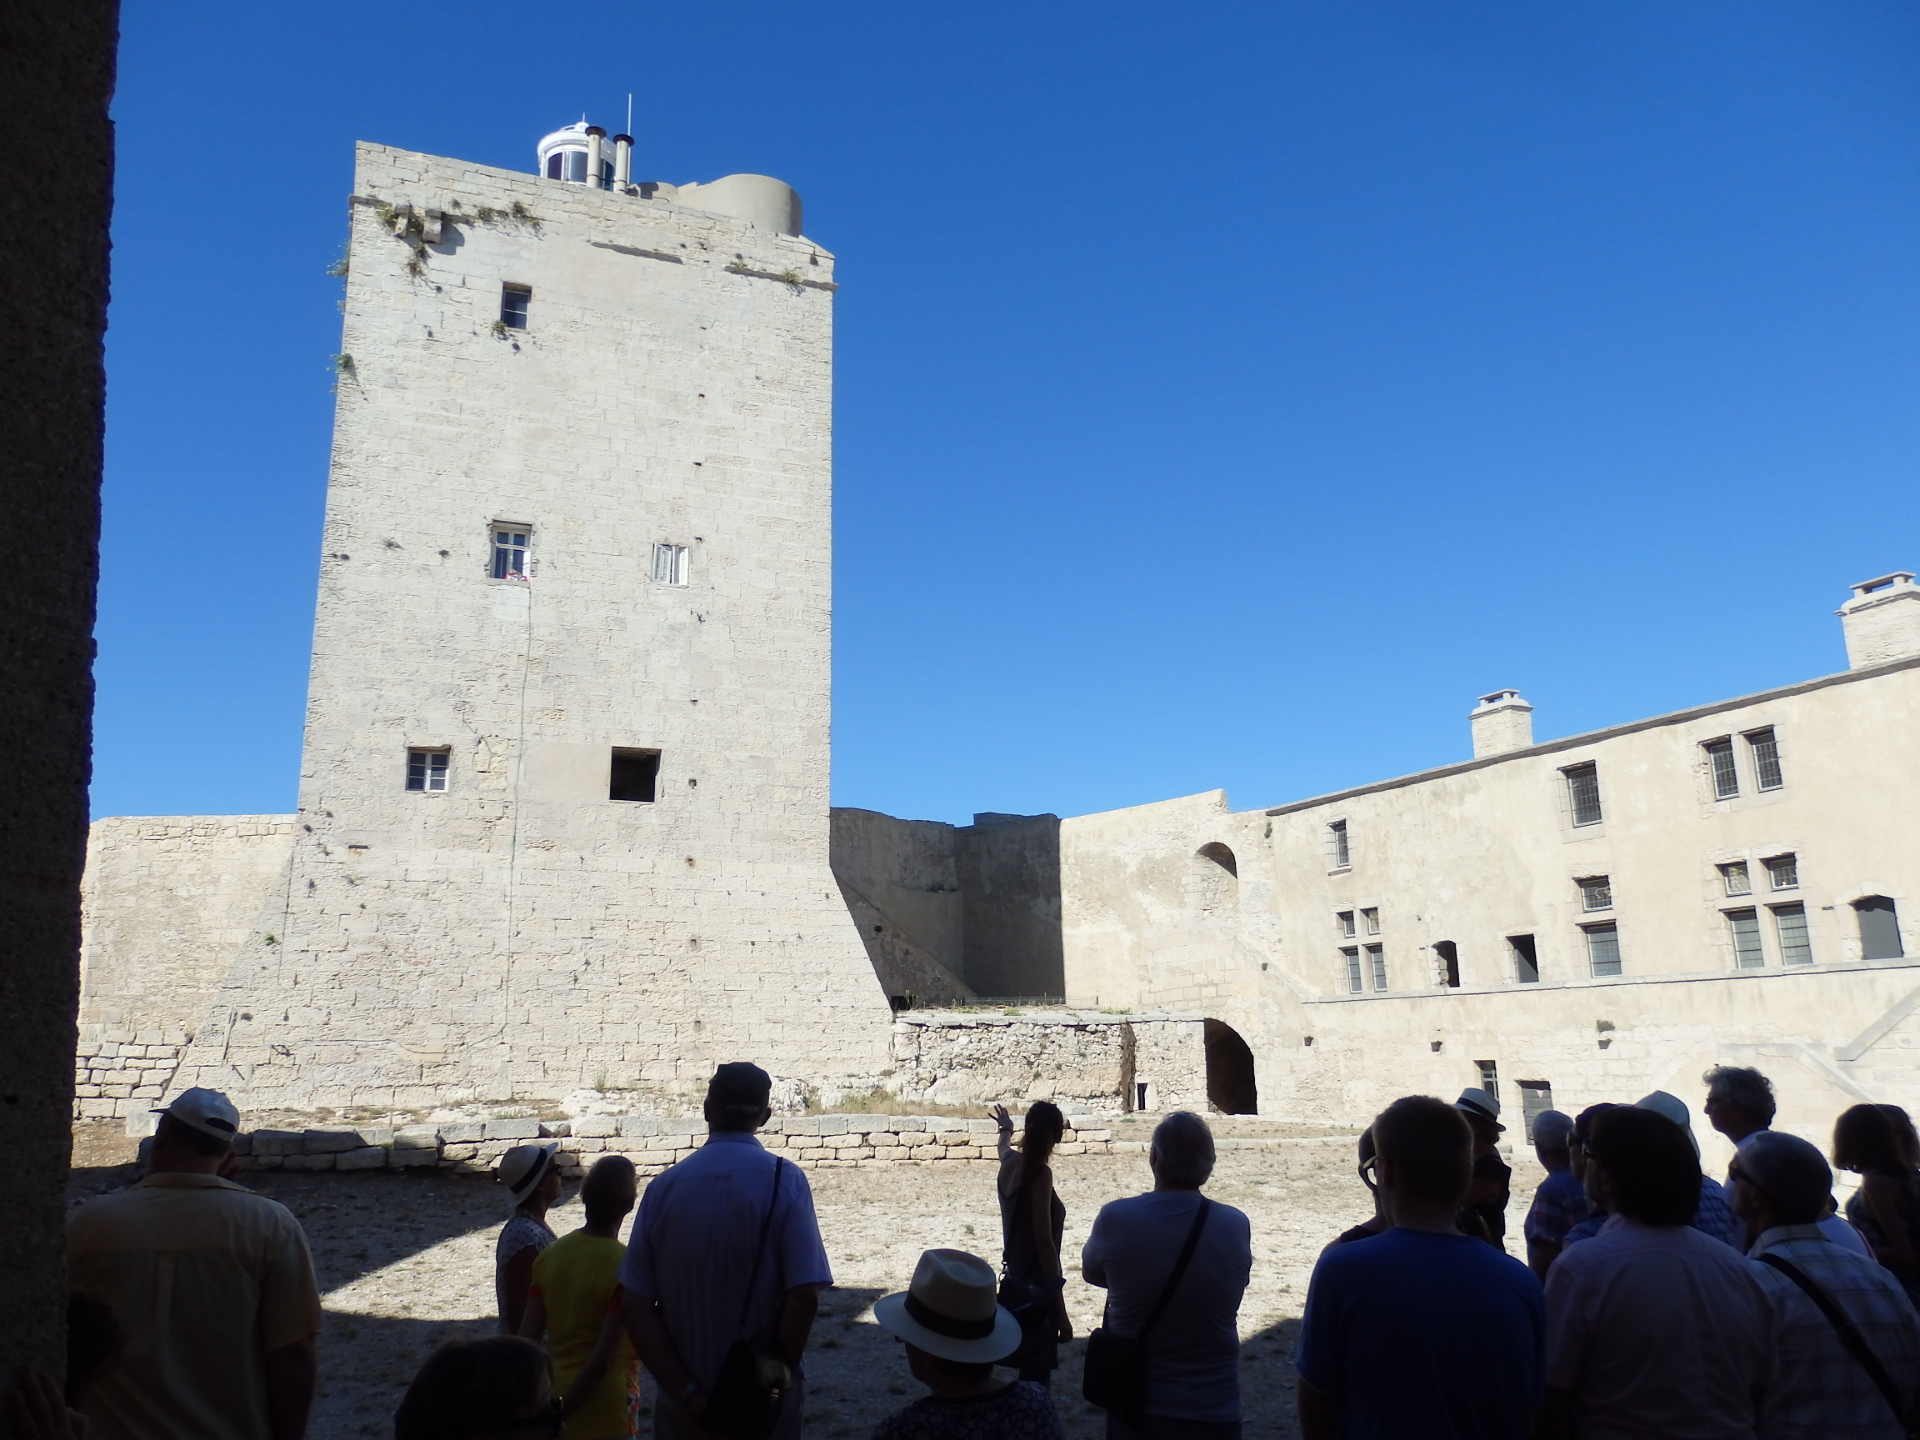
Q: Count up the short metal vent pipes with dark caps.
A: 2